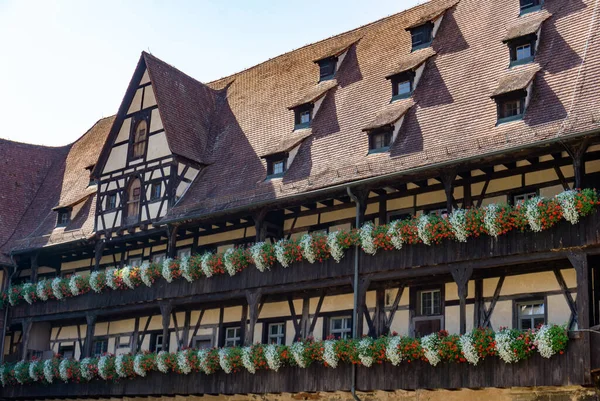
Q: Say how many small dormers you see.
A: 11